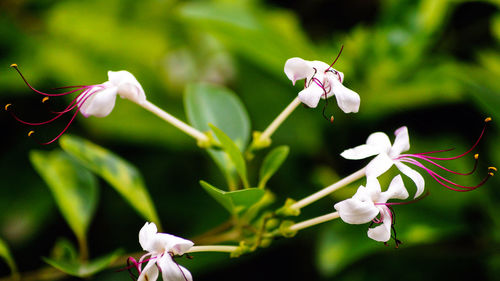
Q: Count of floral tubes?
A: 5